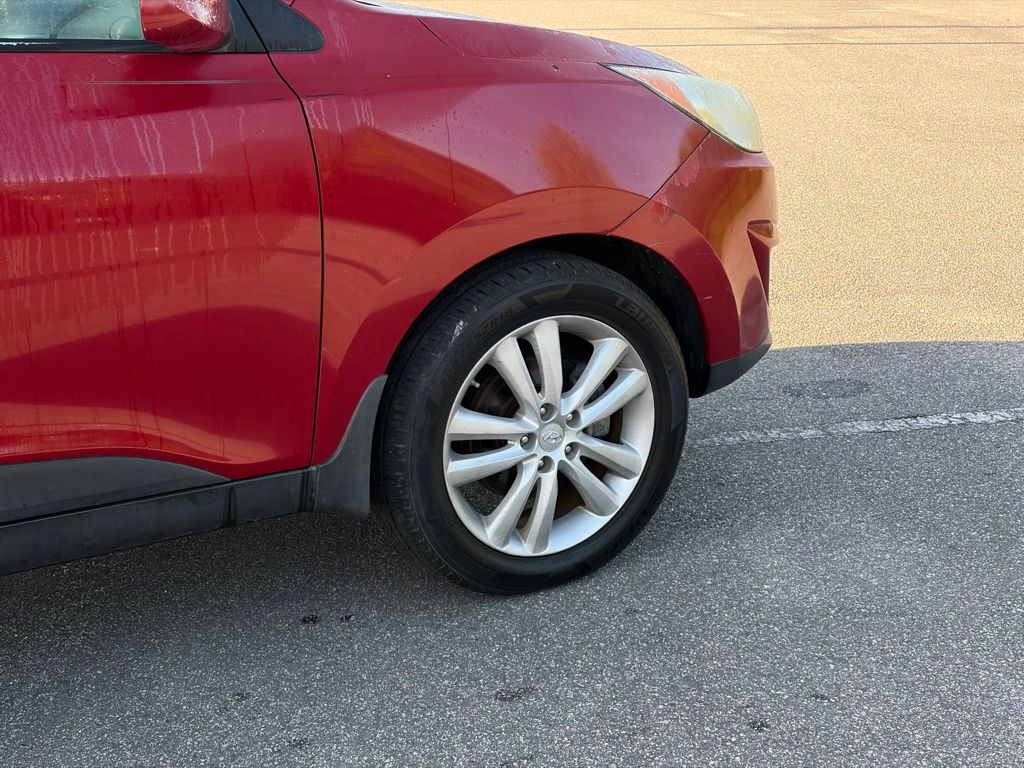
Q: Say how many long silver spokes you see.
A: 10